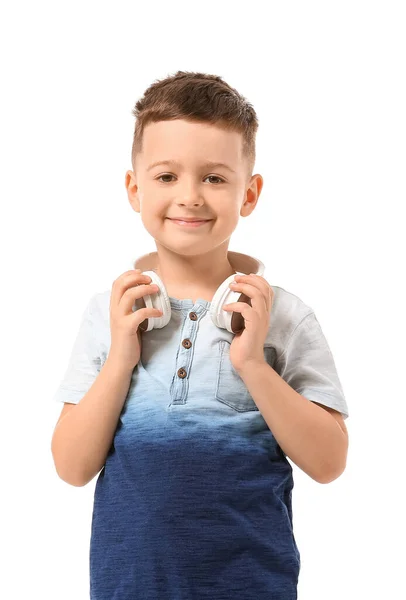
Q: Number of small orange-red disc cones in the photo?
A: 0